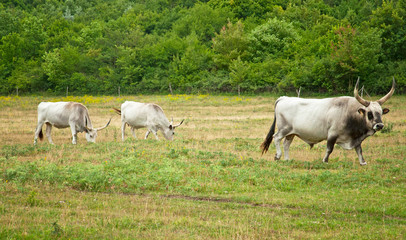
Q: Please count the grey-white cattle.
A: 3